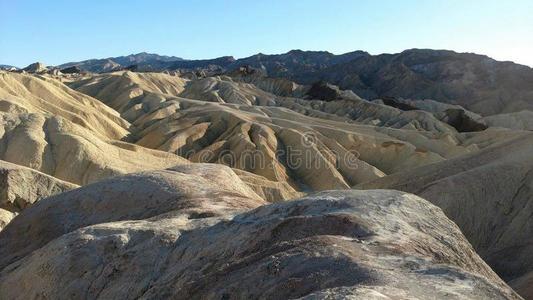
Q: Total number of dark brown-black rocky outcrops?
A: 3